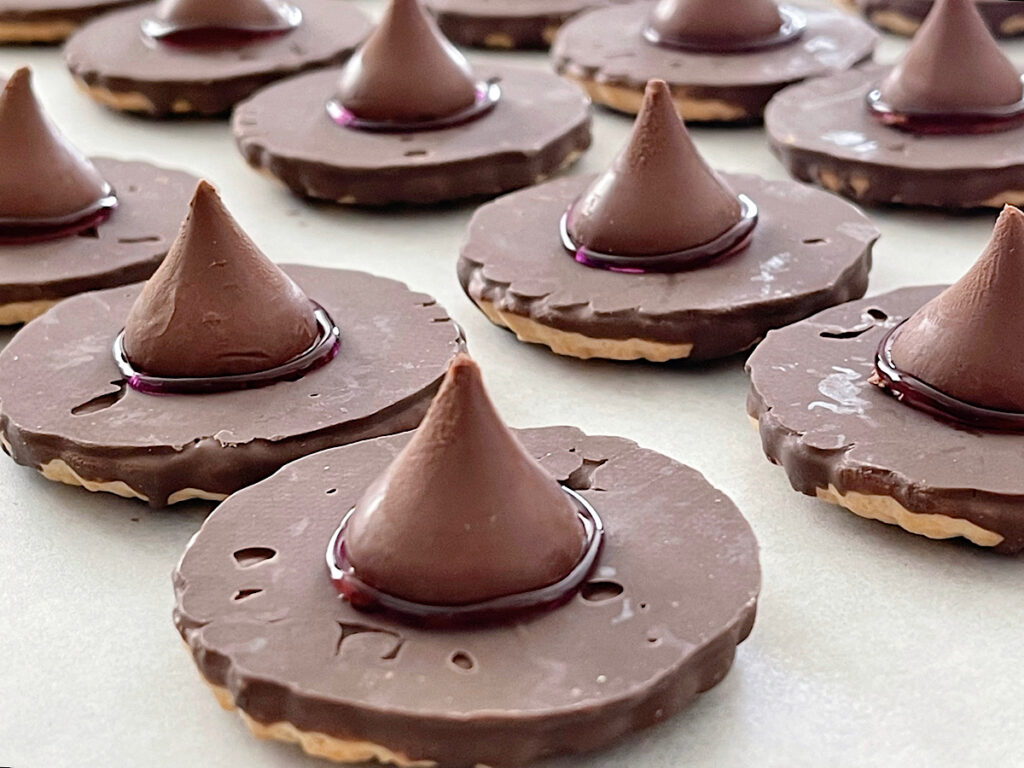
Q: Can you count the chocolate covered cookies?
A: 12